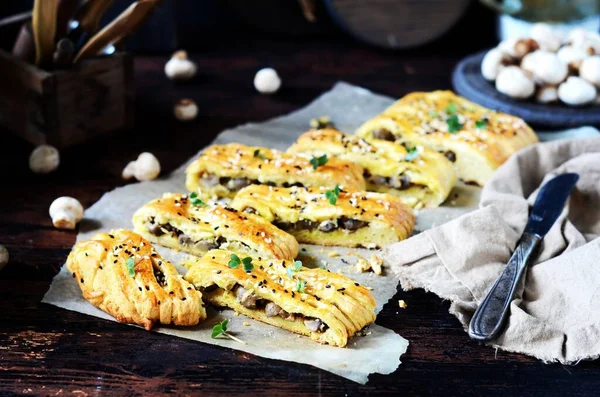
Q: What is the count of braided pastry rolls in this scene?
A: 7